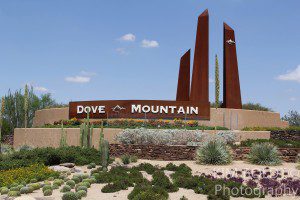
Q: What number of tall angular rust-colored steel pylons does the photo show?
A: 3